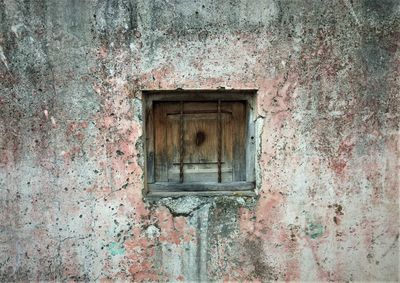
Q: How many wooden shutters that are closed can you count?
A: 1